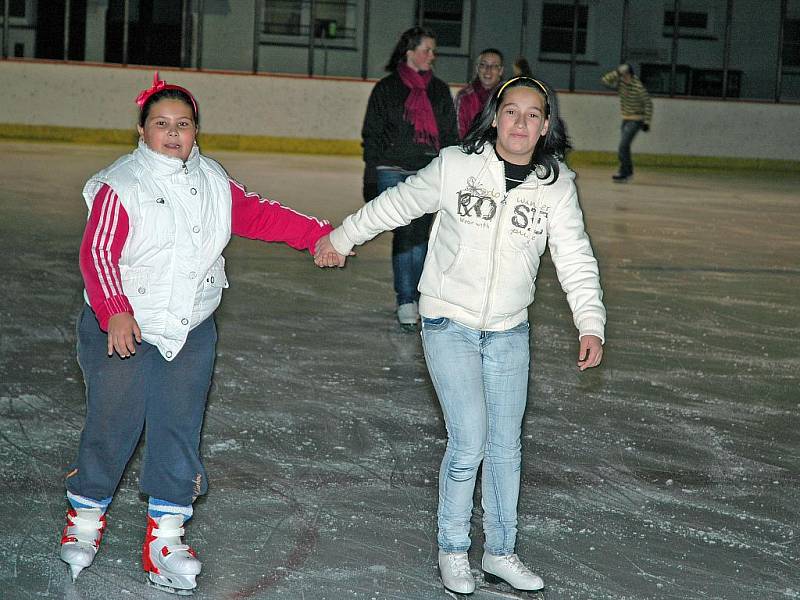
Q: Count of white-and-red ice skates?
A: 2